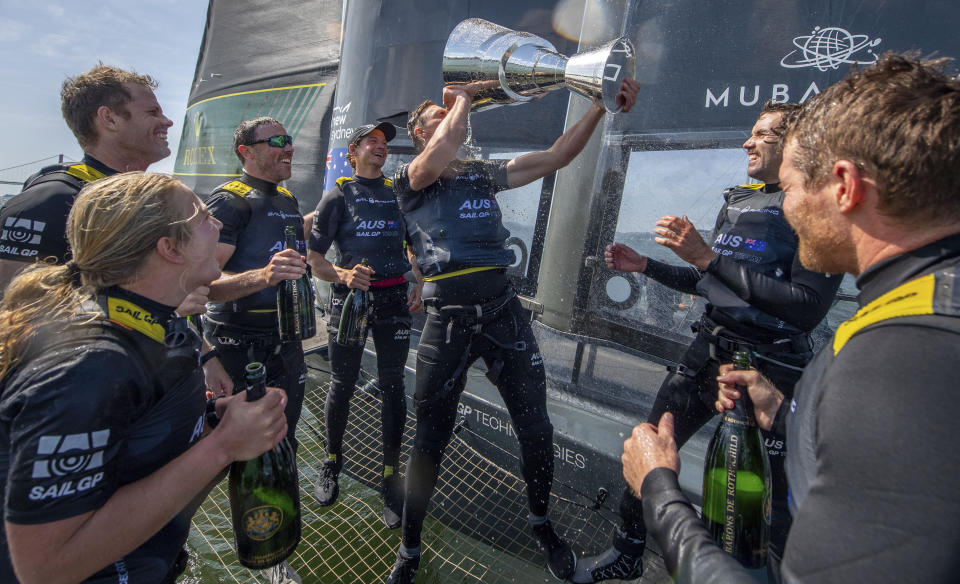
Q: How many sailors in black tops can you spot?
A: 7